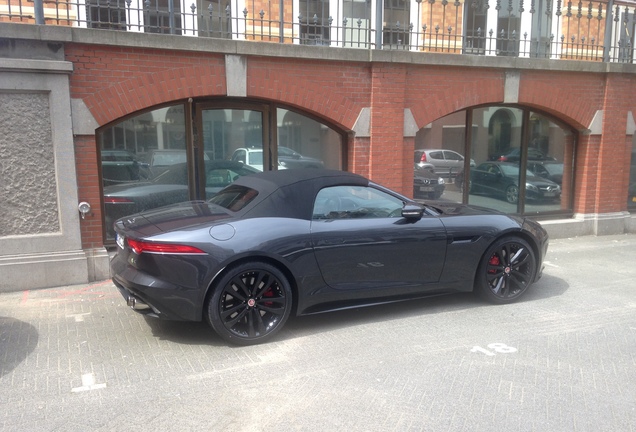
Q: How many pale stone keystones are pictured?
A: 2